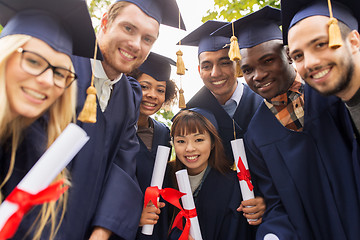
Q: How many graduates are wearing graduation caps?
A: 7